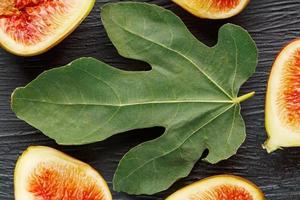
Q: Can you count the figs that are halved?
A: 5